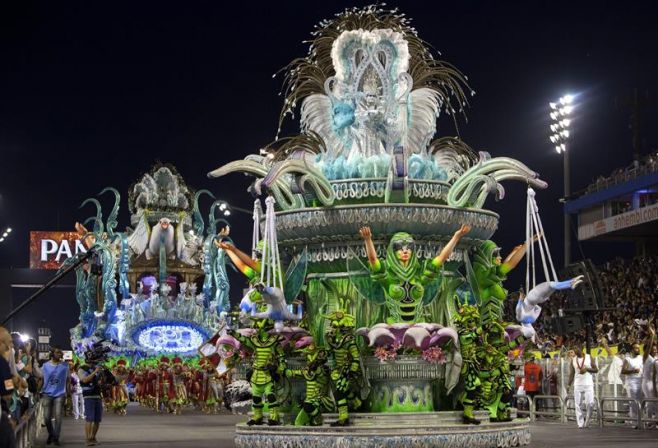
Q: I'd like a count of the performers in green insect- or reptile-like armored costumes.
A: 6